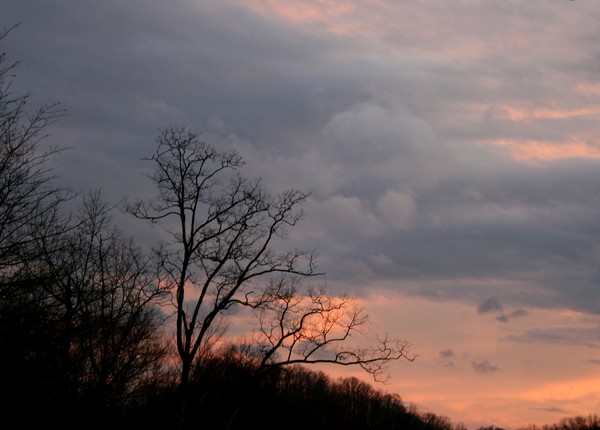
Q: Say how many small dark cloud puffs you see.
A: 4